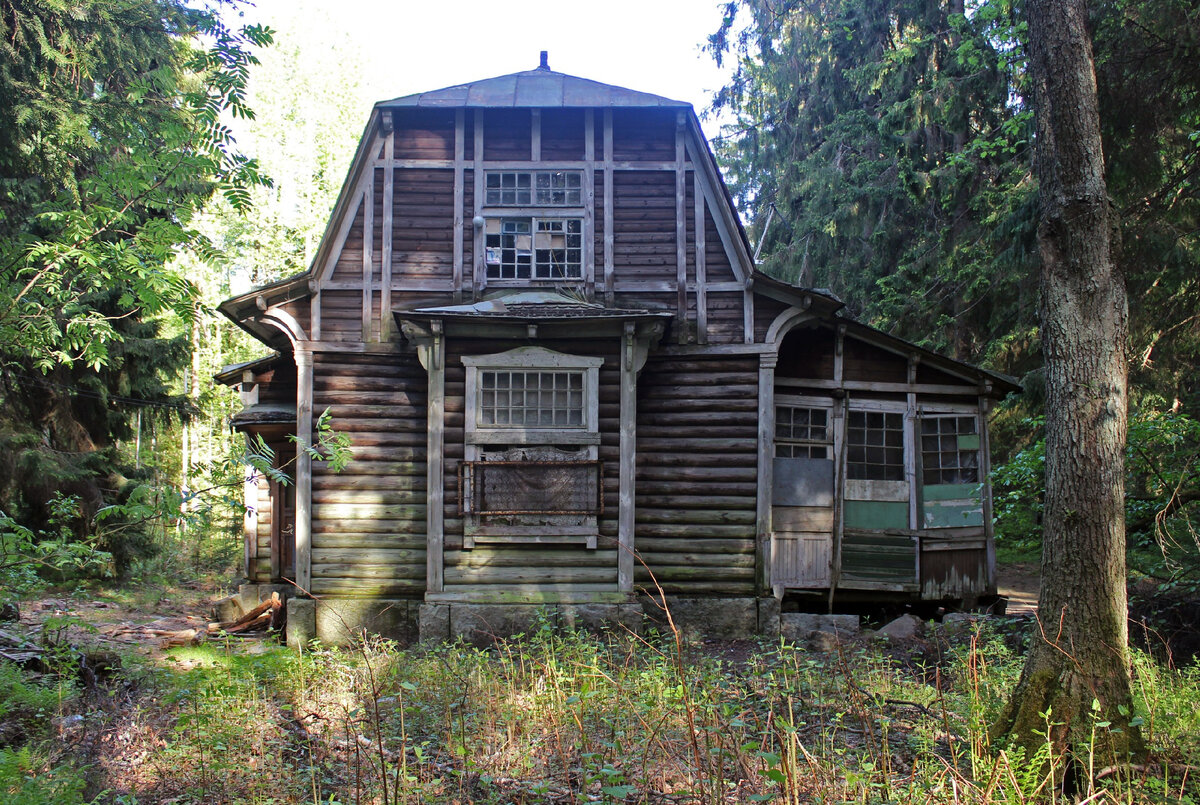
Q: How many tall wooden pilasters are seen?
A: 4